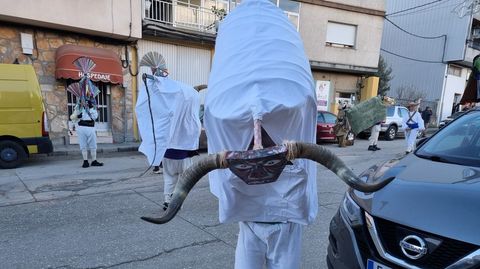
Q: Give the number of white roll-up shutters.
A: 1